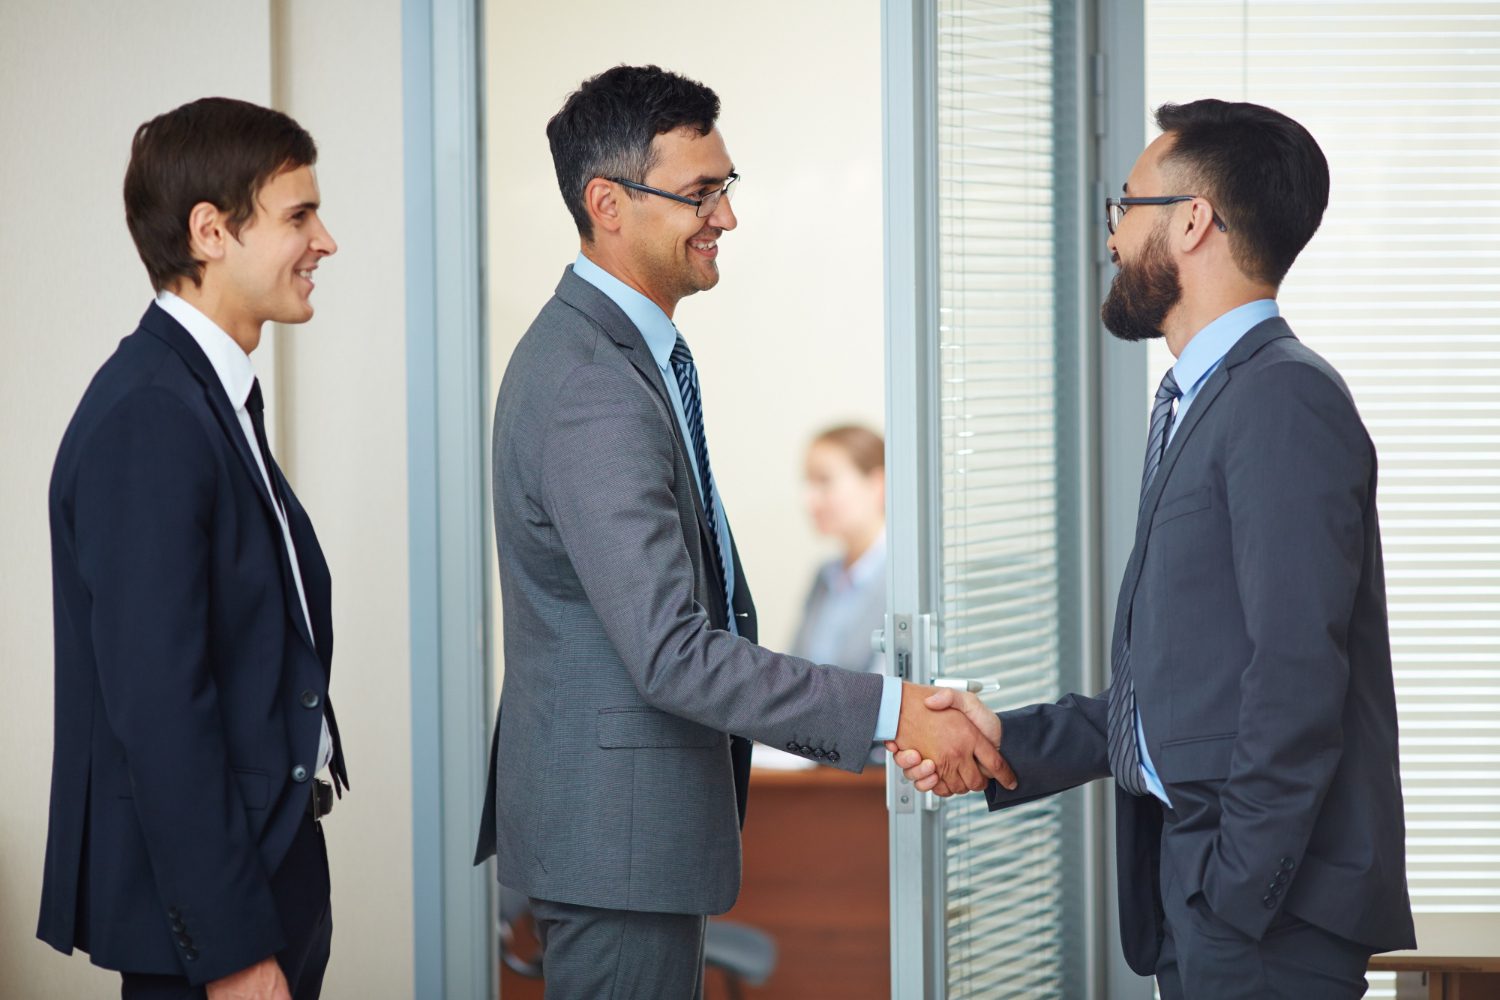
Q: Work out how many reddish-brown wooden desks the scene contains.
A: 1